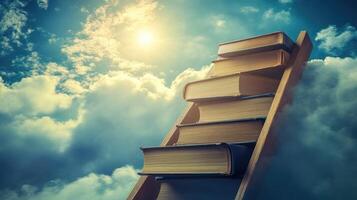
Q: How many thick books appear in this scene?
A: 7